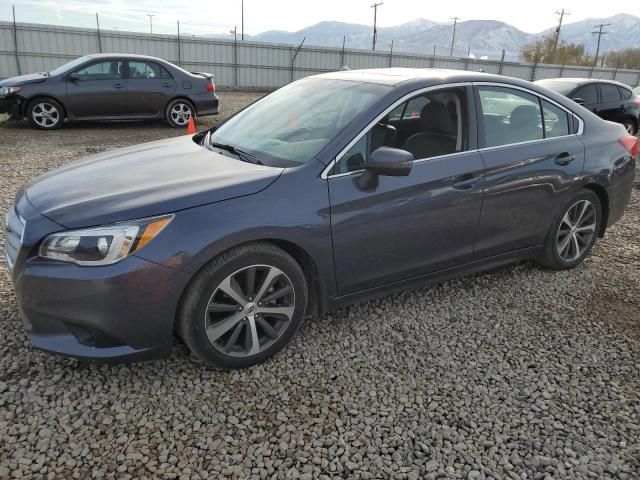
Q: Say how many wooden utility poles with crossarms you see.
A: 4